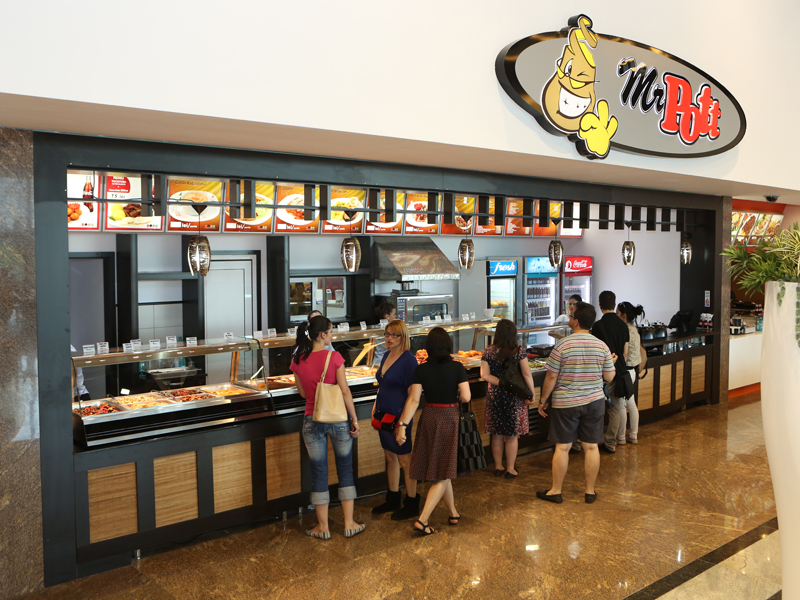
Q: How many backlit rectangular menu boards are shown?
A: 13